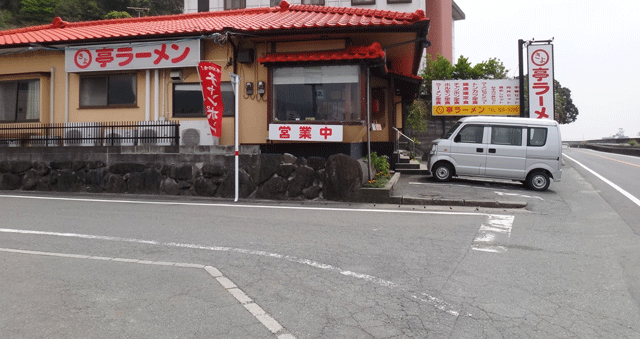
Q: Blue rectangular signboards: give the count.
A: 0